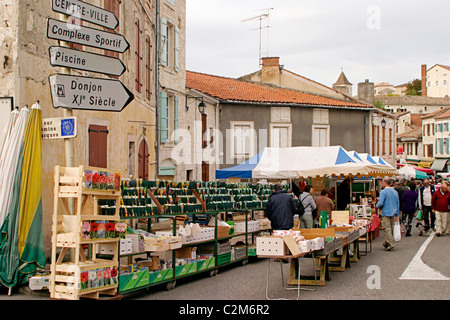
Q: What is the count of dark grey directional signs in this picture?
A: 4